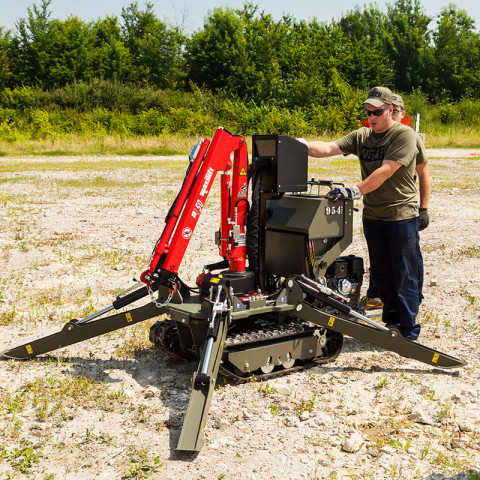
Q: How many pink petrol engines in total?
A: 0